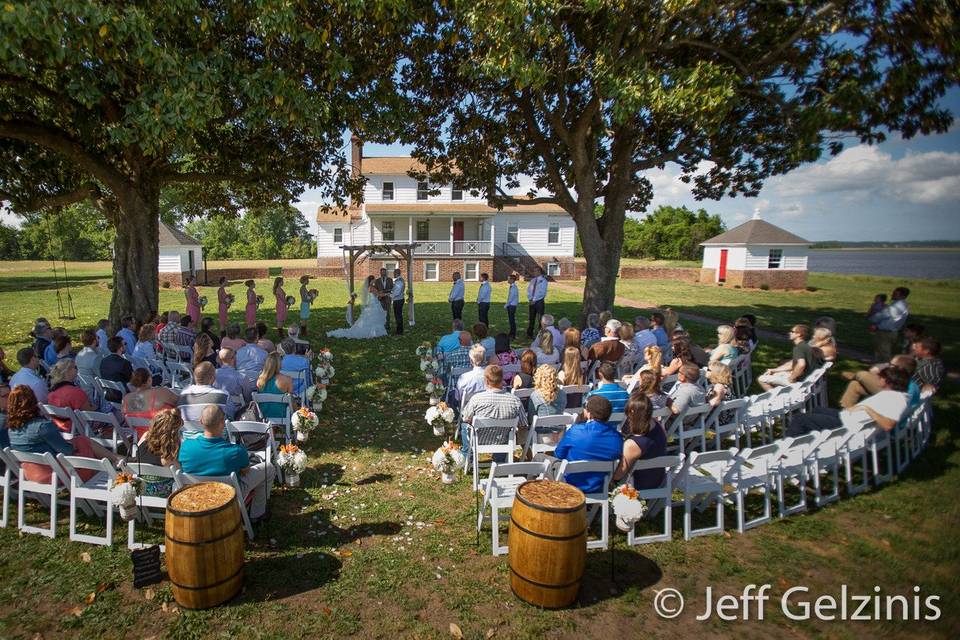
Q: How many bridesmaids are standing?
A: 5